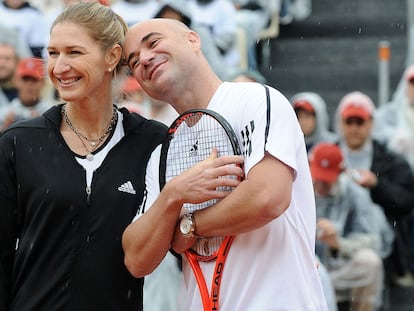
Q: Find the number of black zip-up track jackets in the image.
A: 1